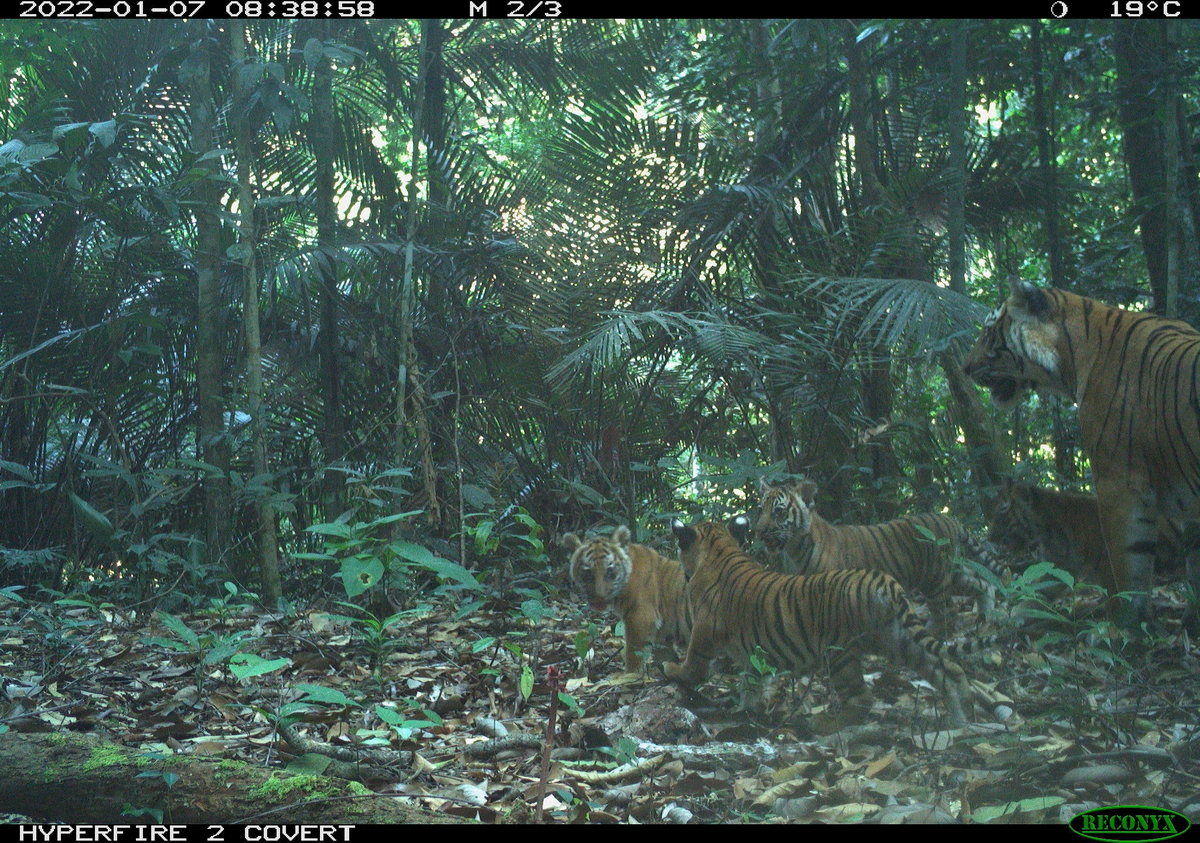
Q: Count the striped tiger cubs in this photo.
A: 4